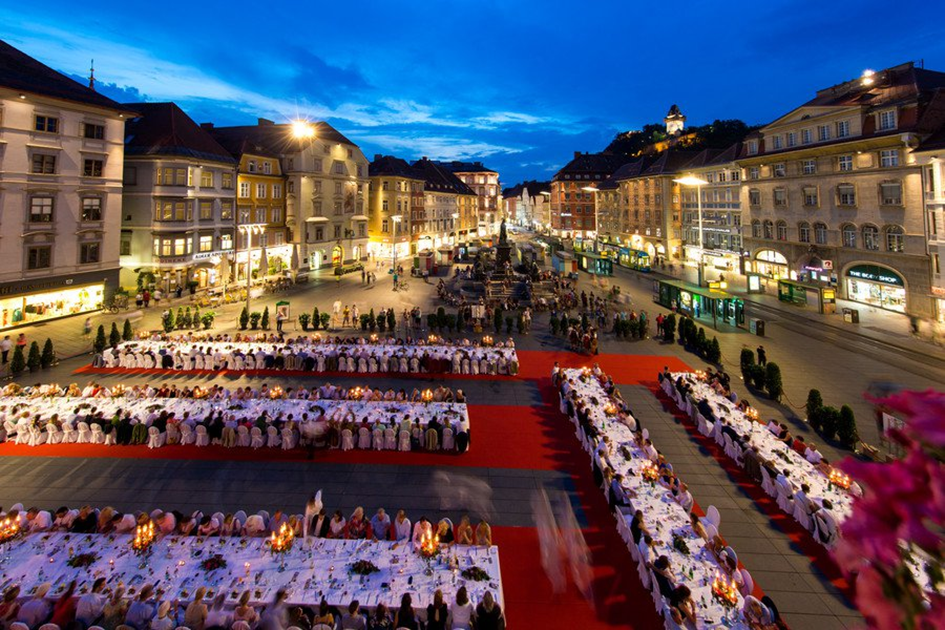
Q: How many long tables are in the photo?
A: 5